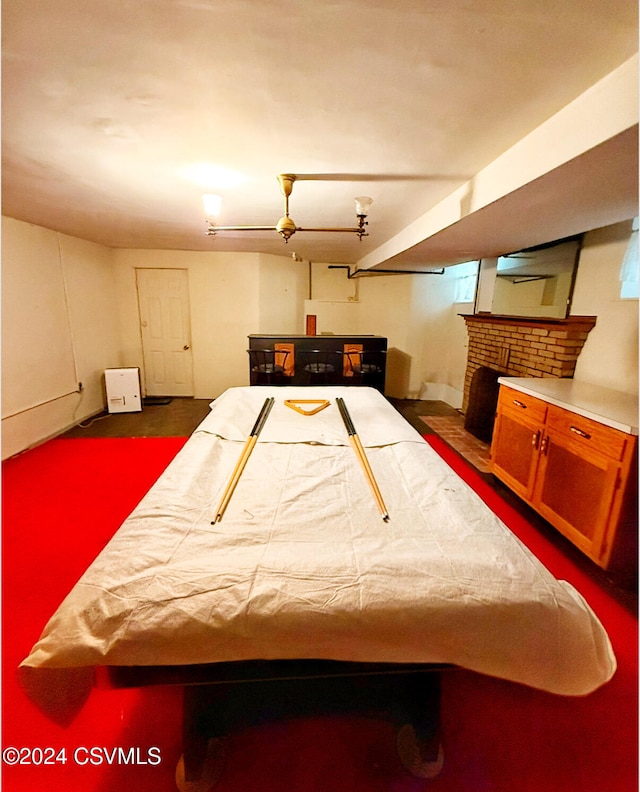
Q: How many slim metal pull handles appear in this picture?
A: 4